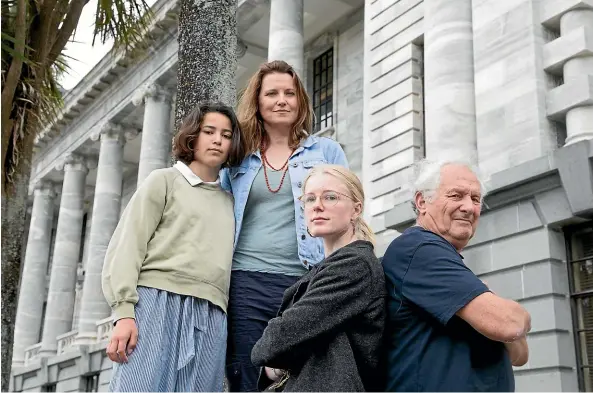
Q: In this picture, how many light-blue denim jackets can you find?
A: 1